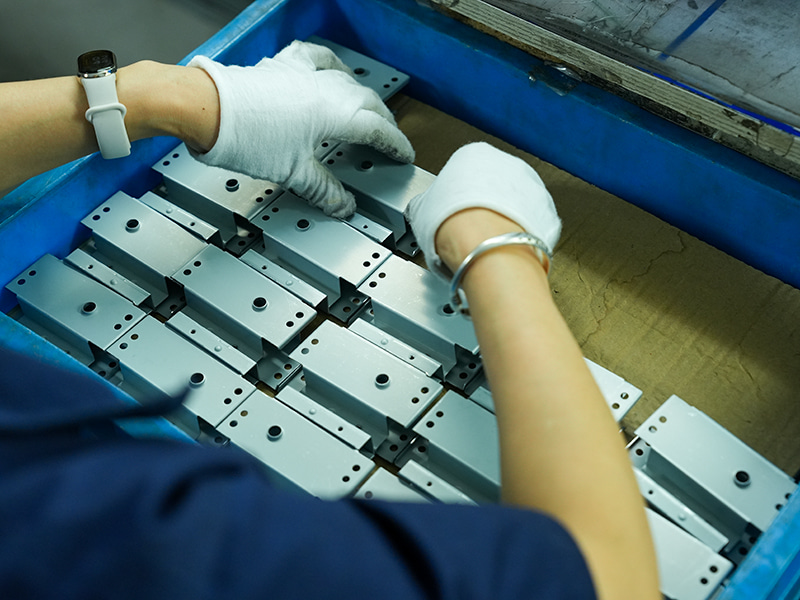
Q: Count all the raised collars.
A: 12